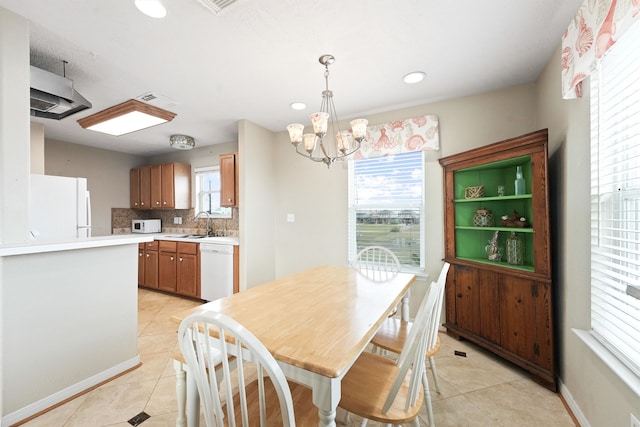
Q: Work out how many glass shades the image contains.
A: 5